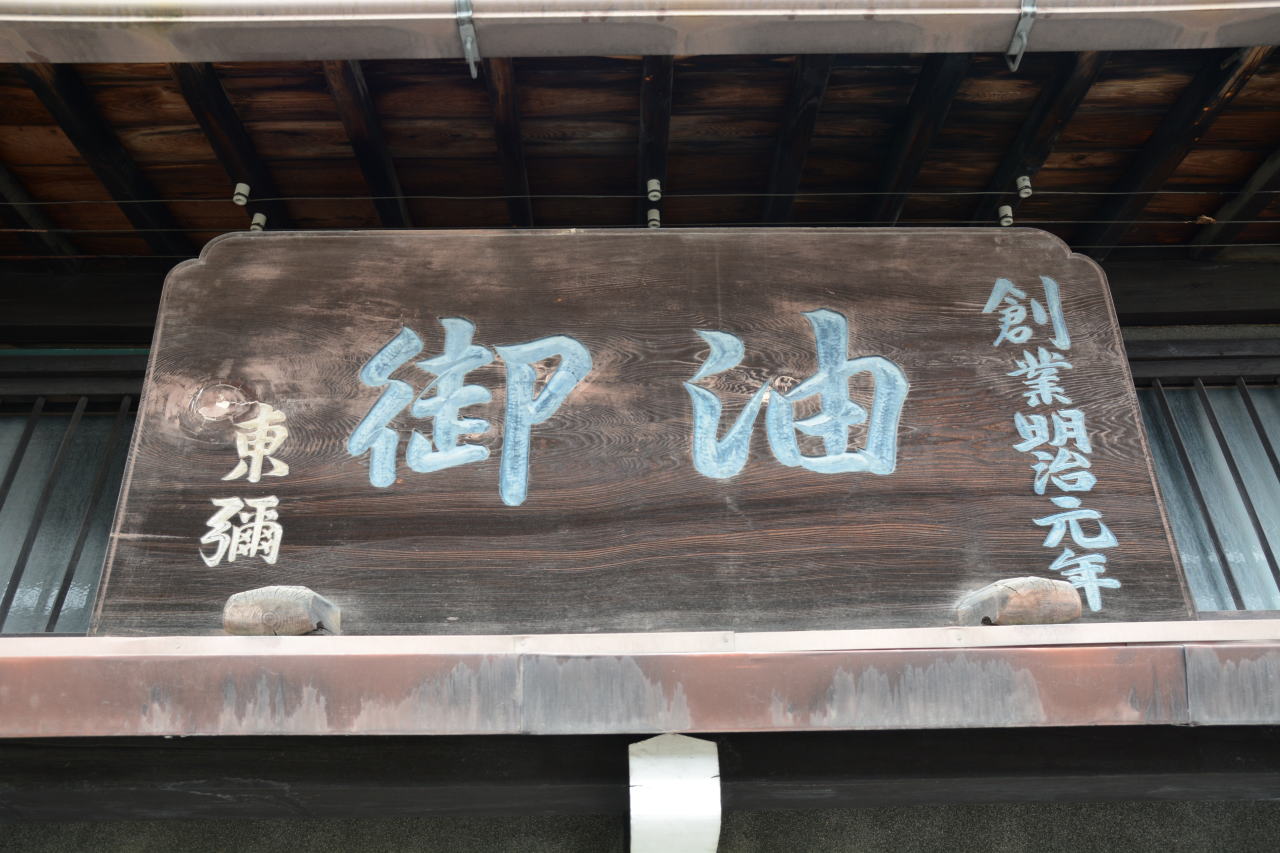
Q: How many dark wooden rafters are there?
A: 11